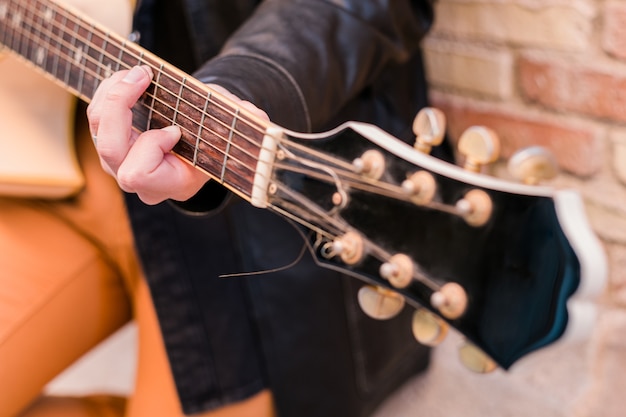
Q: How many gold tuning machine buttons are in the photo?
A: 6